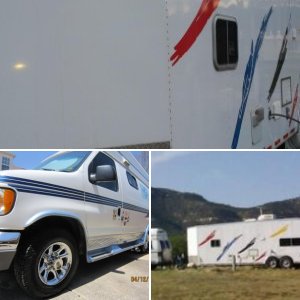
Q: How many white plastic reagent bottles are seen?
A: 0